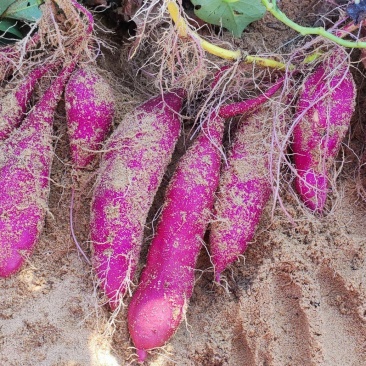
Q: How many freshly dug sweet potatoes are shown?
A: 7